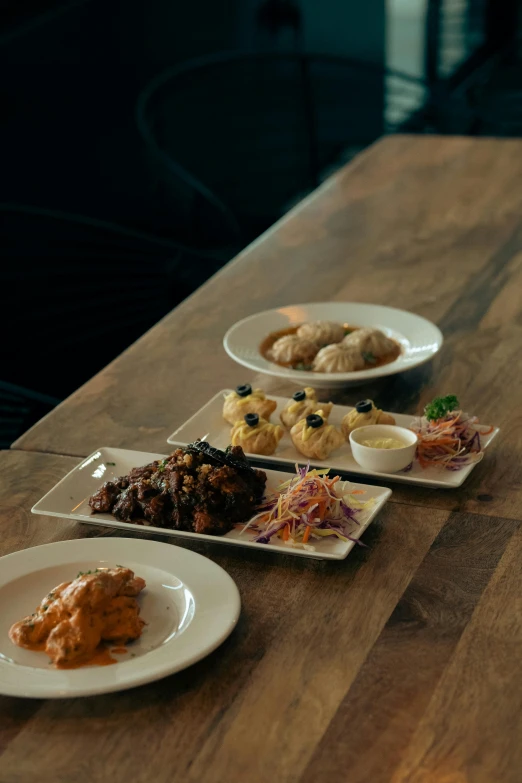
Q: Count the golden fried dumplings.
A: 5